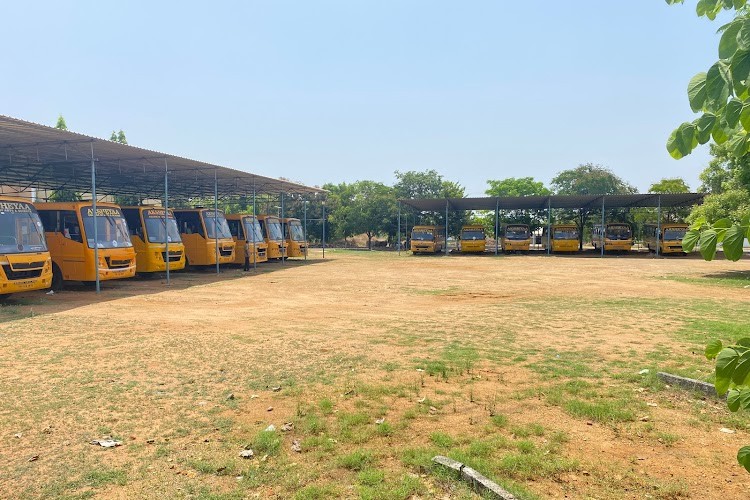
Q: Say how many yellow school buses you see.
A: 13